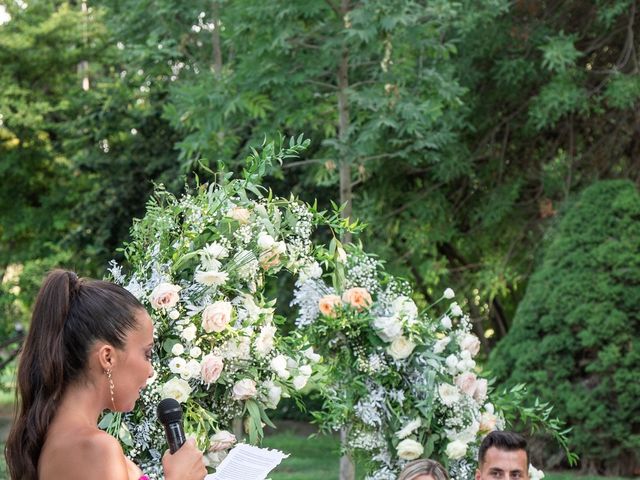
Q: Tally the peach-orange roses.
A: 2